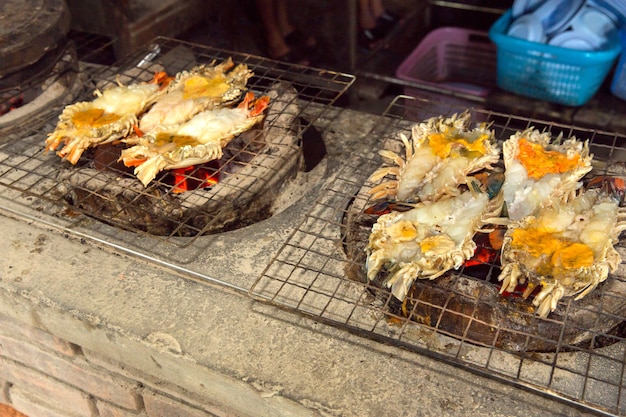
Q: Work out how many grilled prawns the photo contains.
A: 7